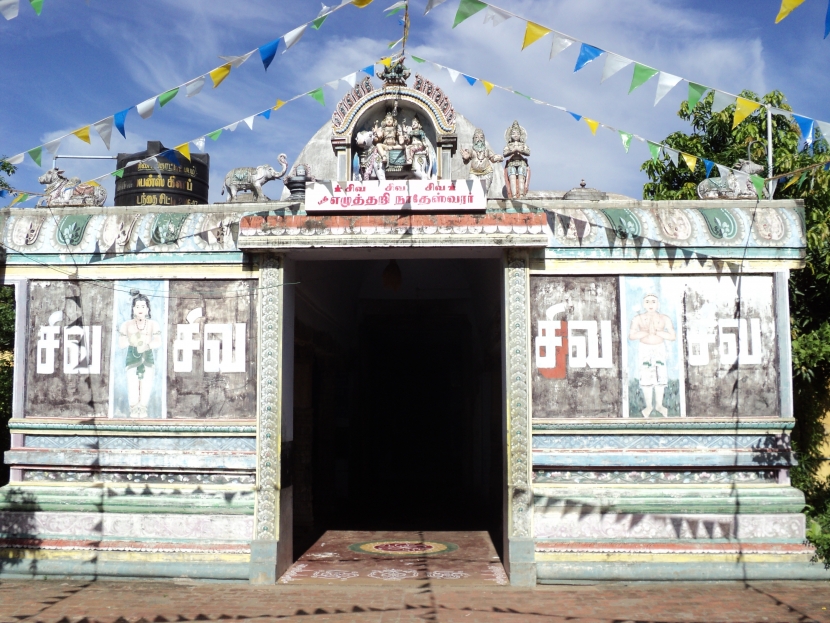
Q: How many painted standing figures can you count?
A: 2